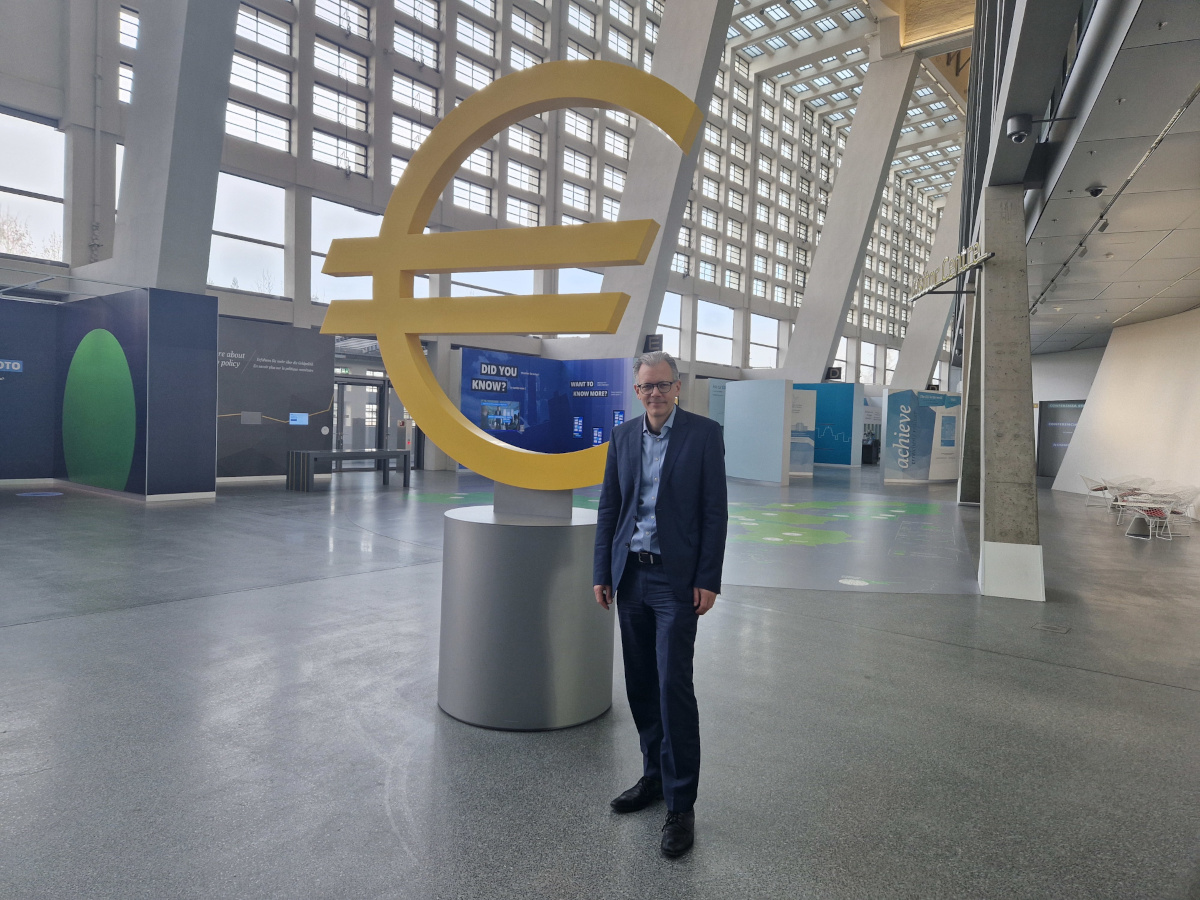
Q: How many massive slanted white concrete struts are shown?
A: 4